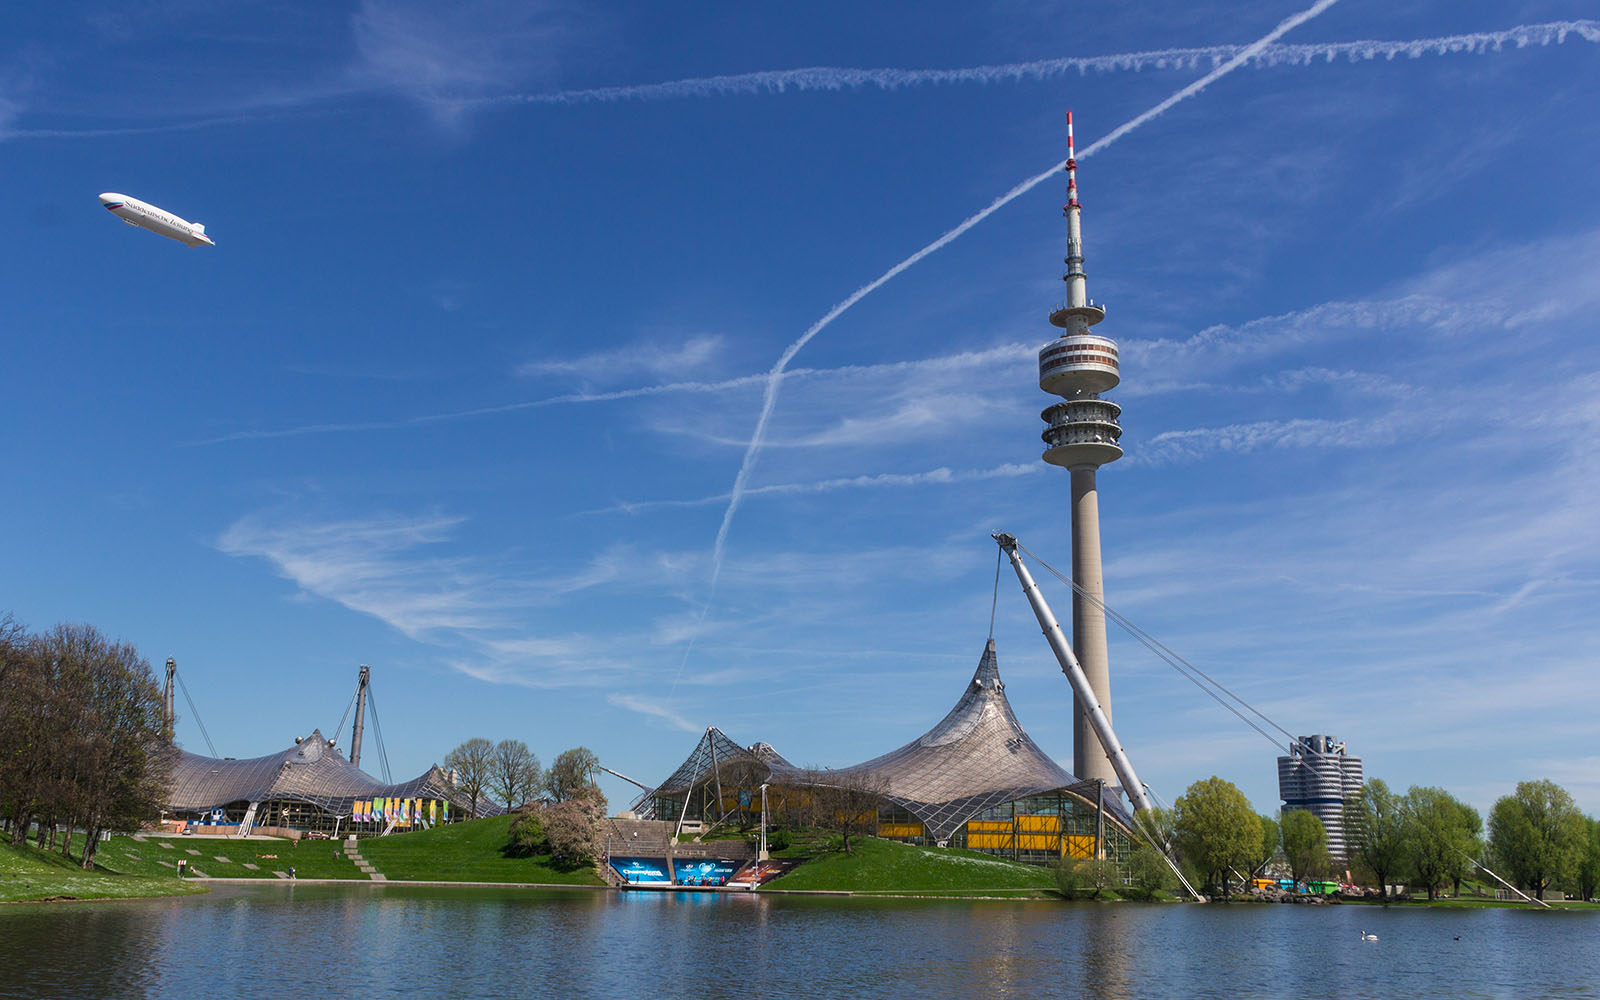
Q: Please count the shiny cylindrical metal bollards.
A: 0